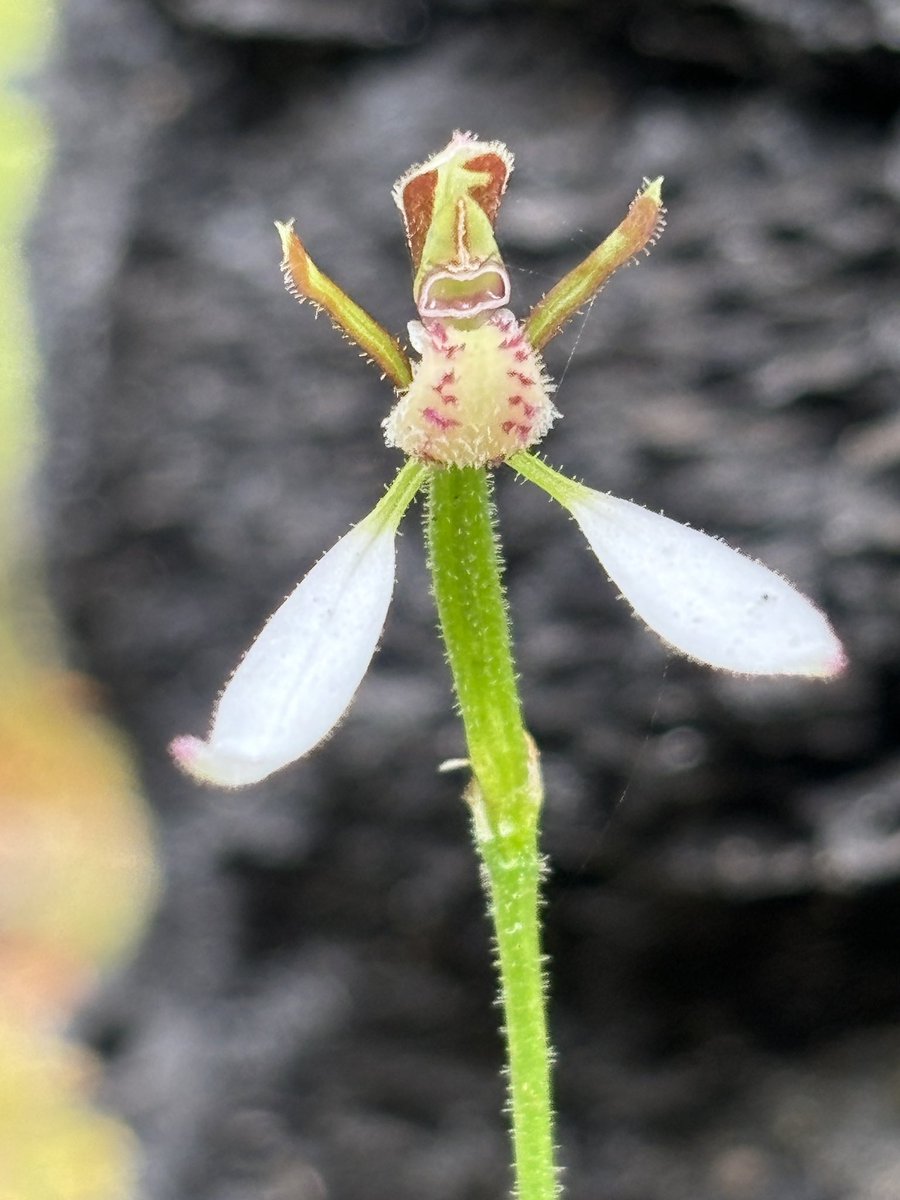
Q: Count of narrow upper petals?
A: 2